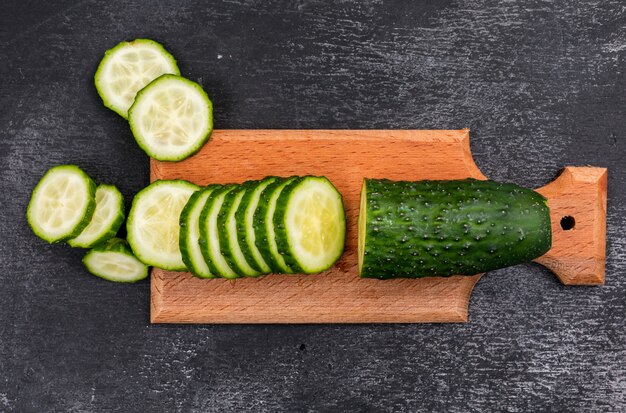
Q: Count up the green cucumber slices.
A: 12